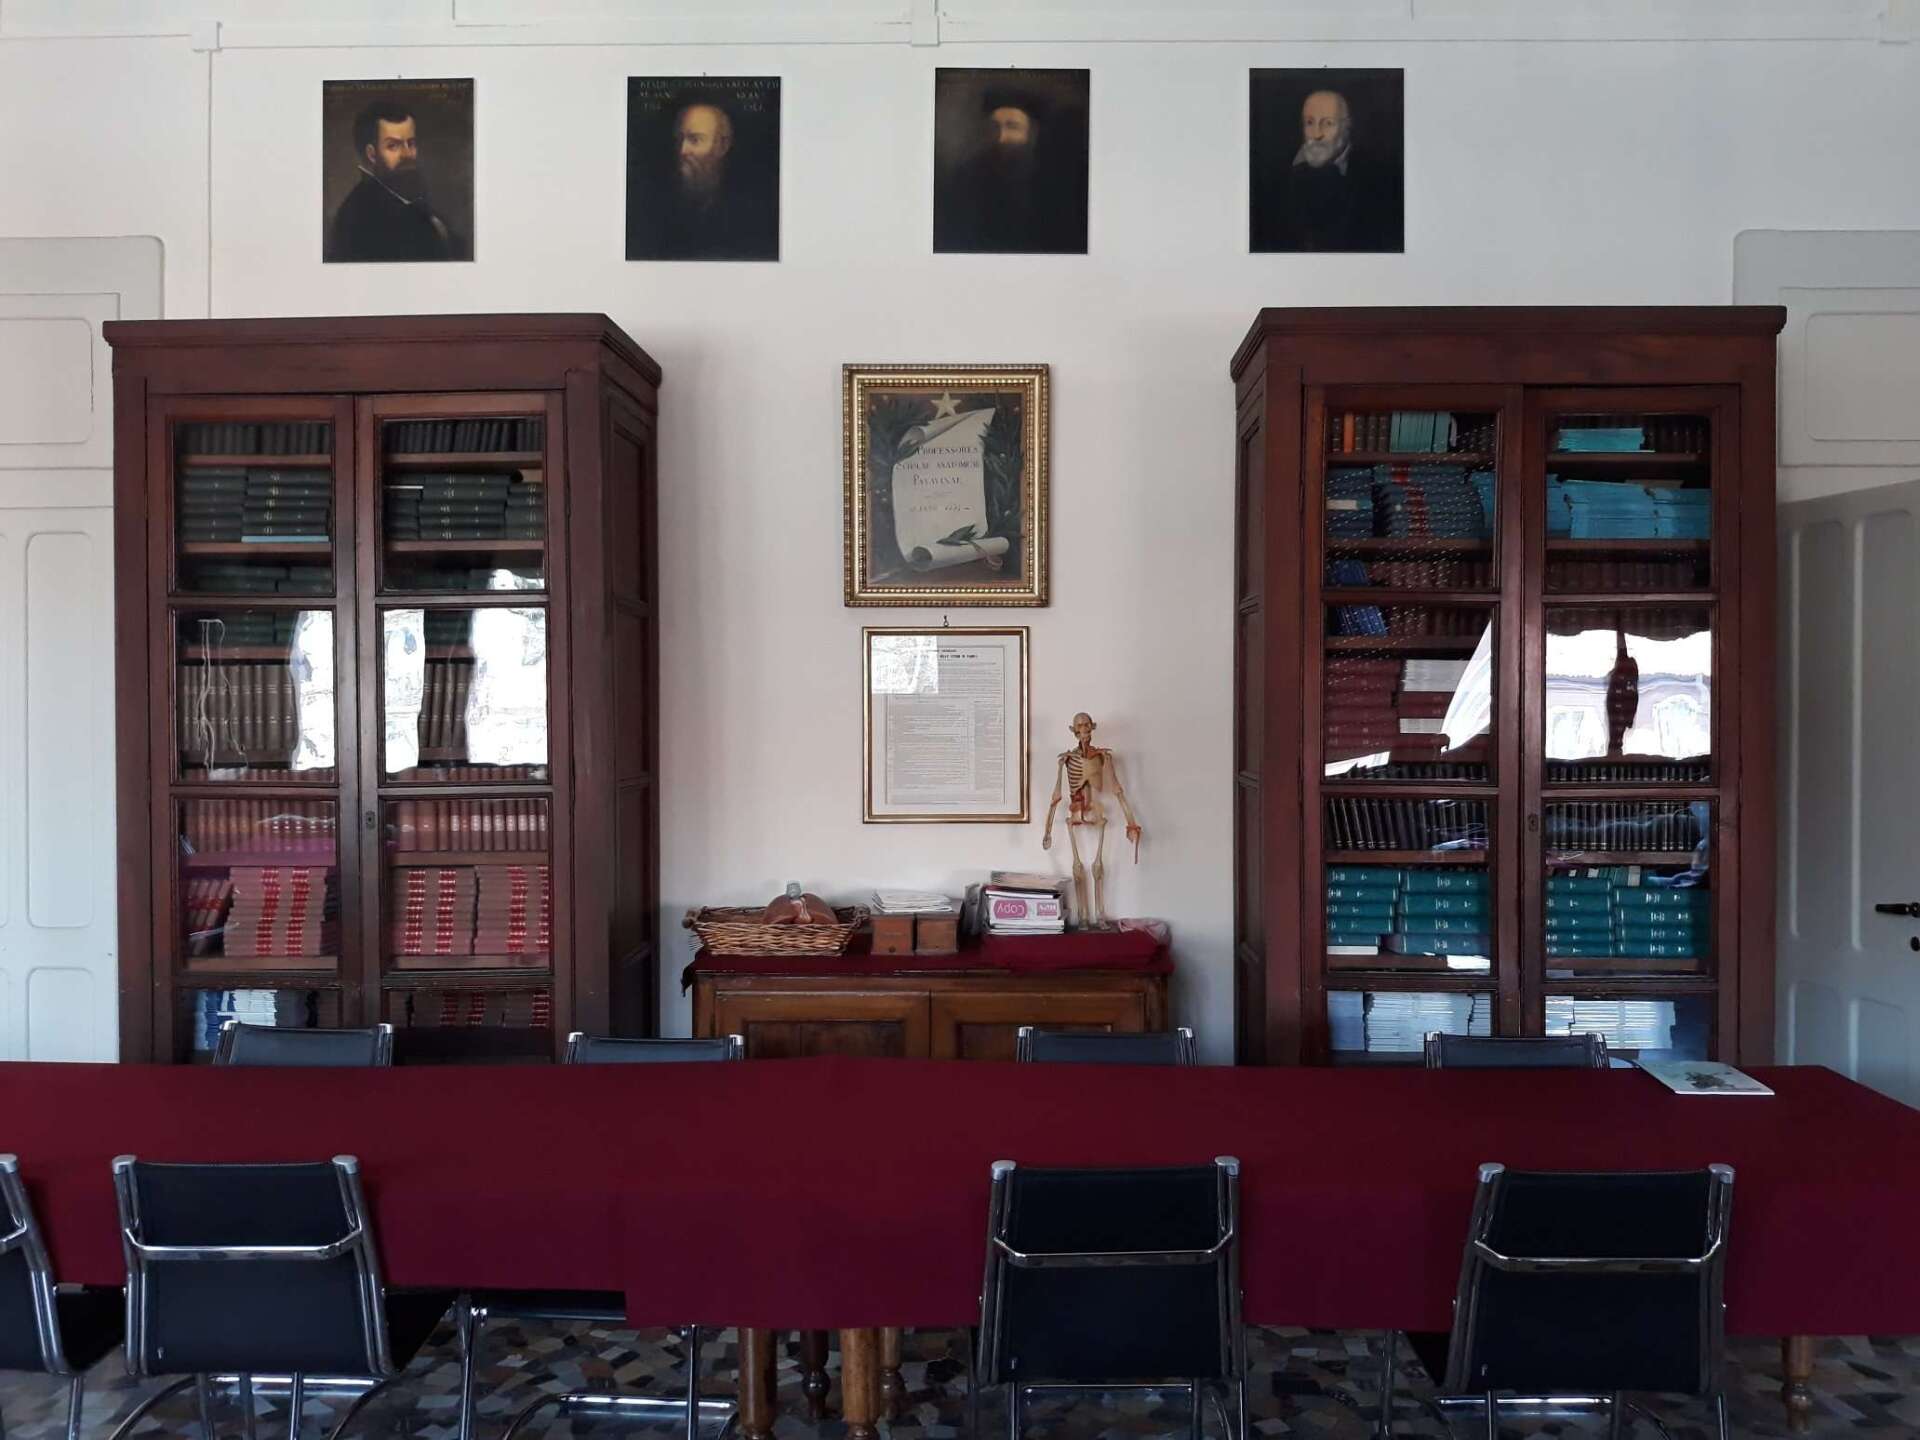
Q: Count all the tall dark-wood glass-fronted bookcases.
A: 2